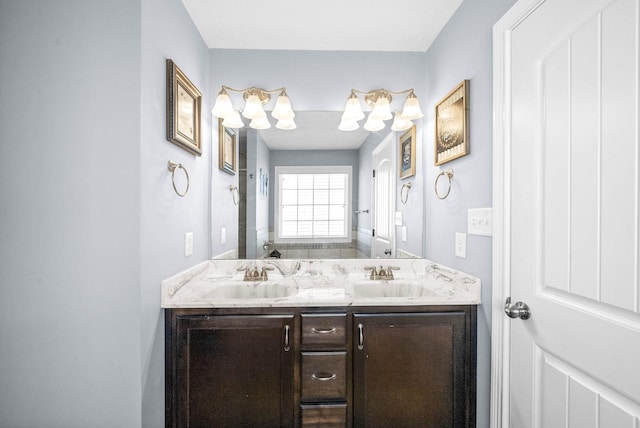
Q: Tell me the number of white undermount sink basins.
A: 2